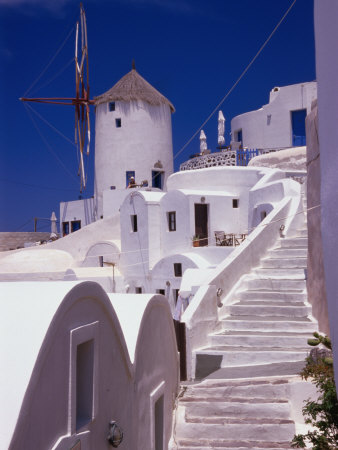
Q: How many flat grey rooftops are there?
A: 0